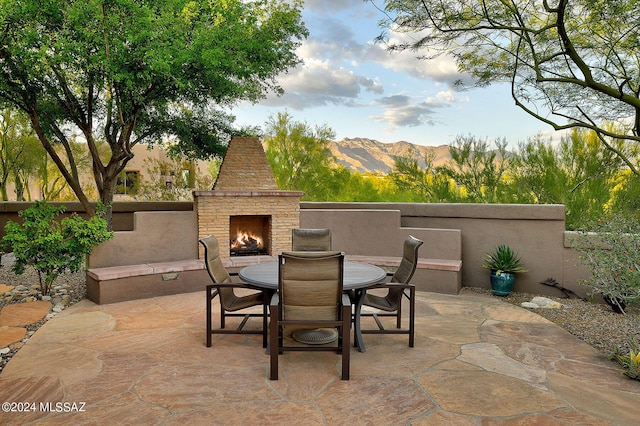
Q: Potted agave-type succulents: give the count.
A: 1